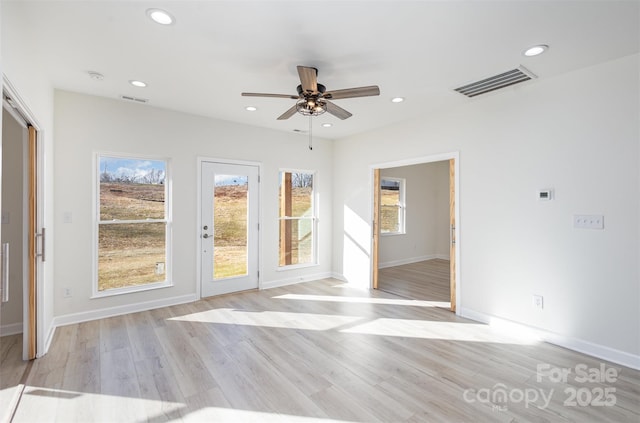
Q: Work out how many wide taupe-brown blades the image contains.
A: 5